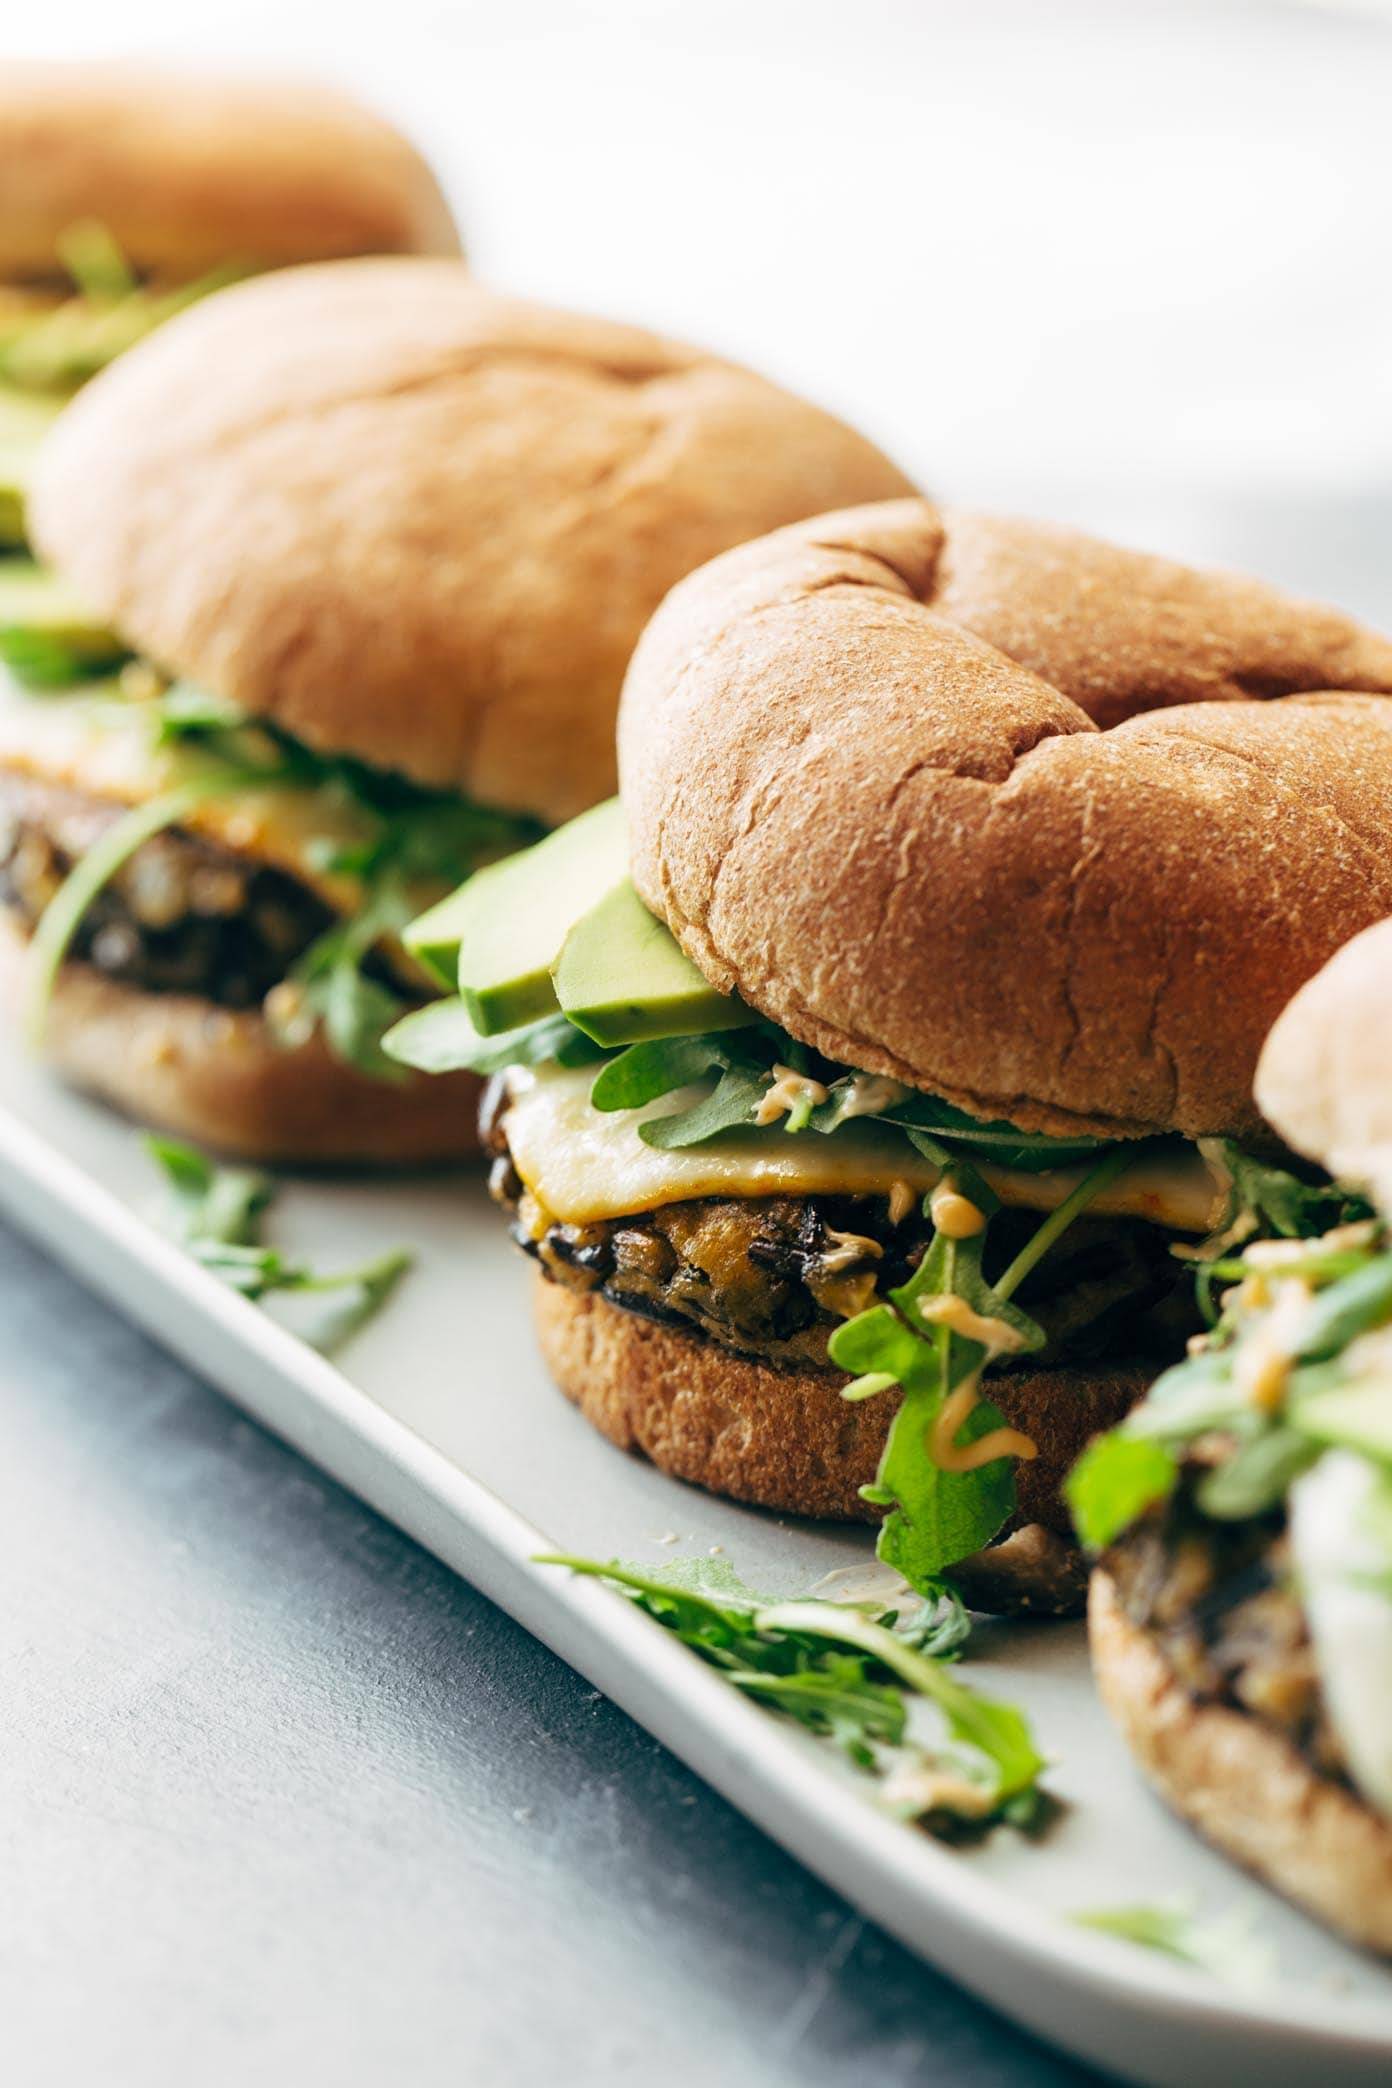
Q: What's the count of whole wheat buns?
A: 4